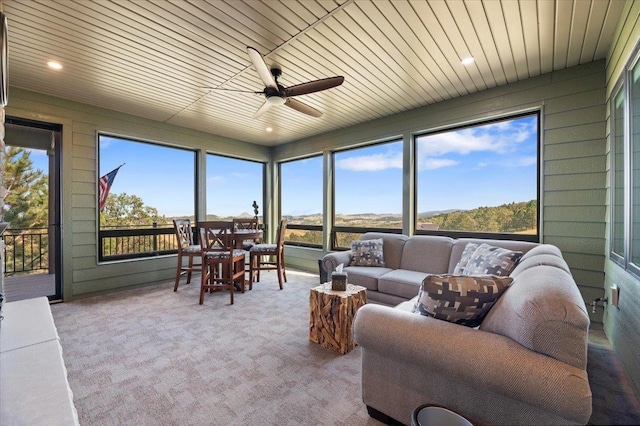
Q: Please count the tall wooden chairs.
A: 4